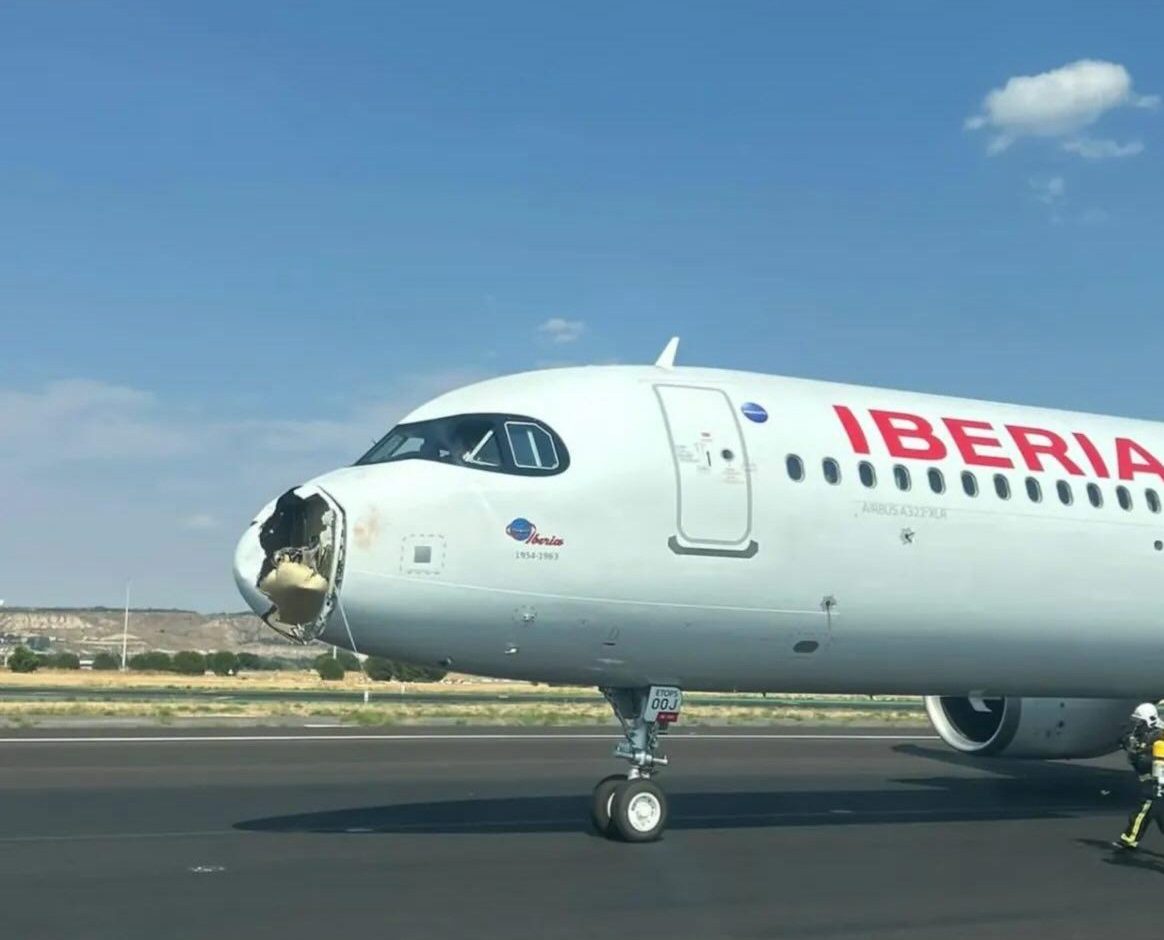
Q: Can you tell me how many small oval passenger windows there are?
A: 12